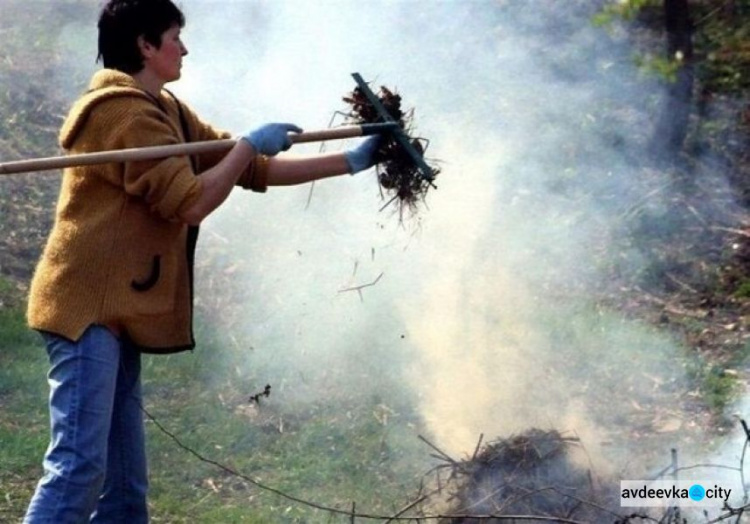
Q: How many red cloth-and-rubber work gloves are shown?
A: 0